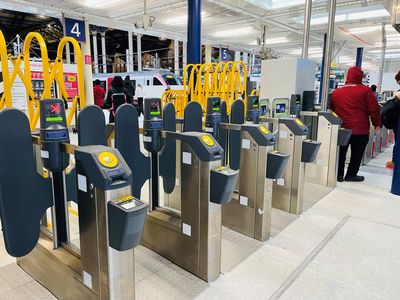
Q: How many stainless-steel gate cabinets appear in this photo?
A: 5